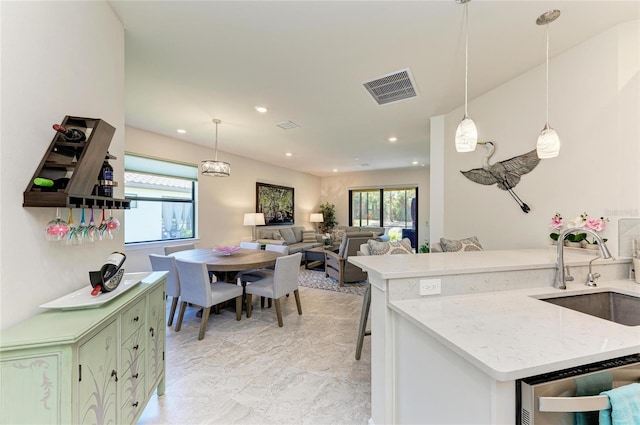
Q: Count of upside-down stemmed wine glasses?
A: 6